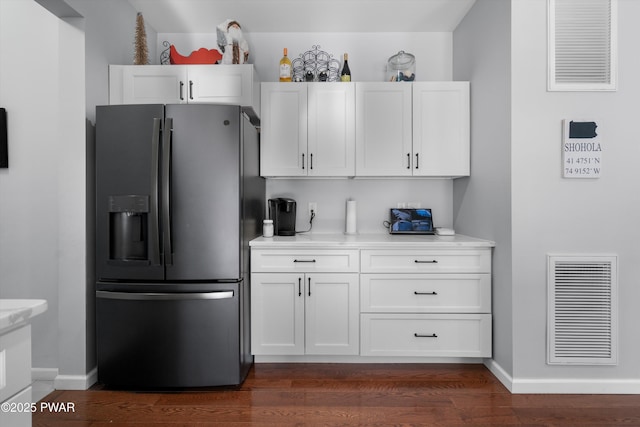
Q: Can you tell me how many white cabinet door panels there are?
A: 8